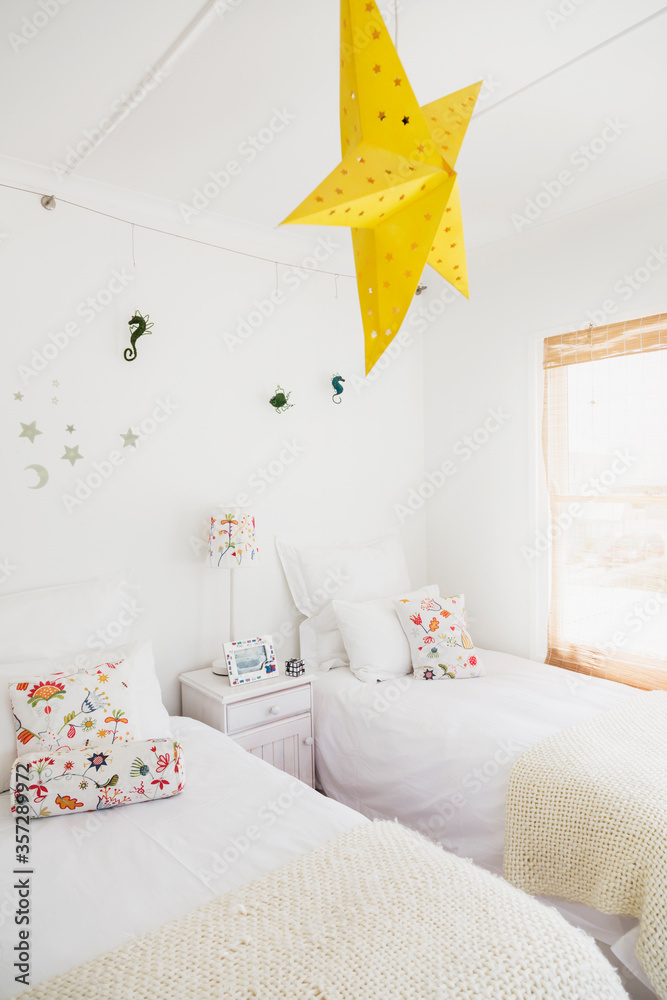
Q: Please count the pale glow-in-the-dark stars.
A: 7